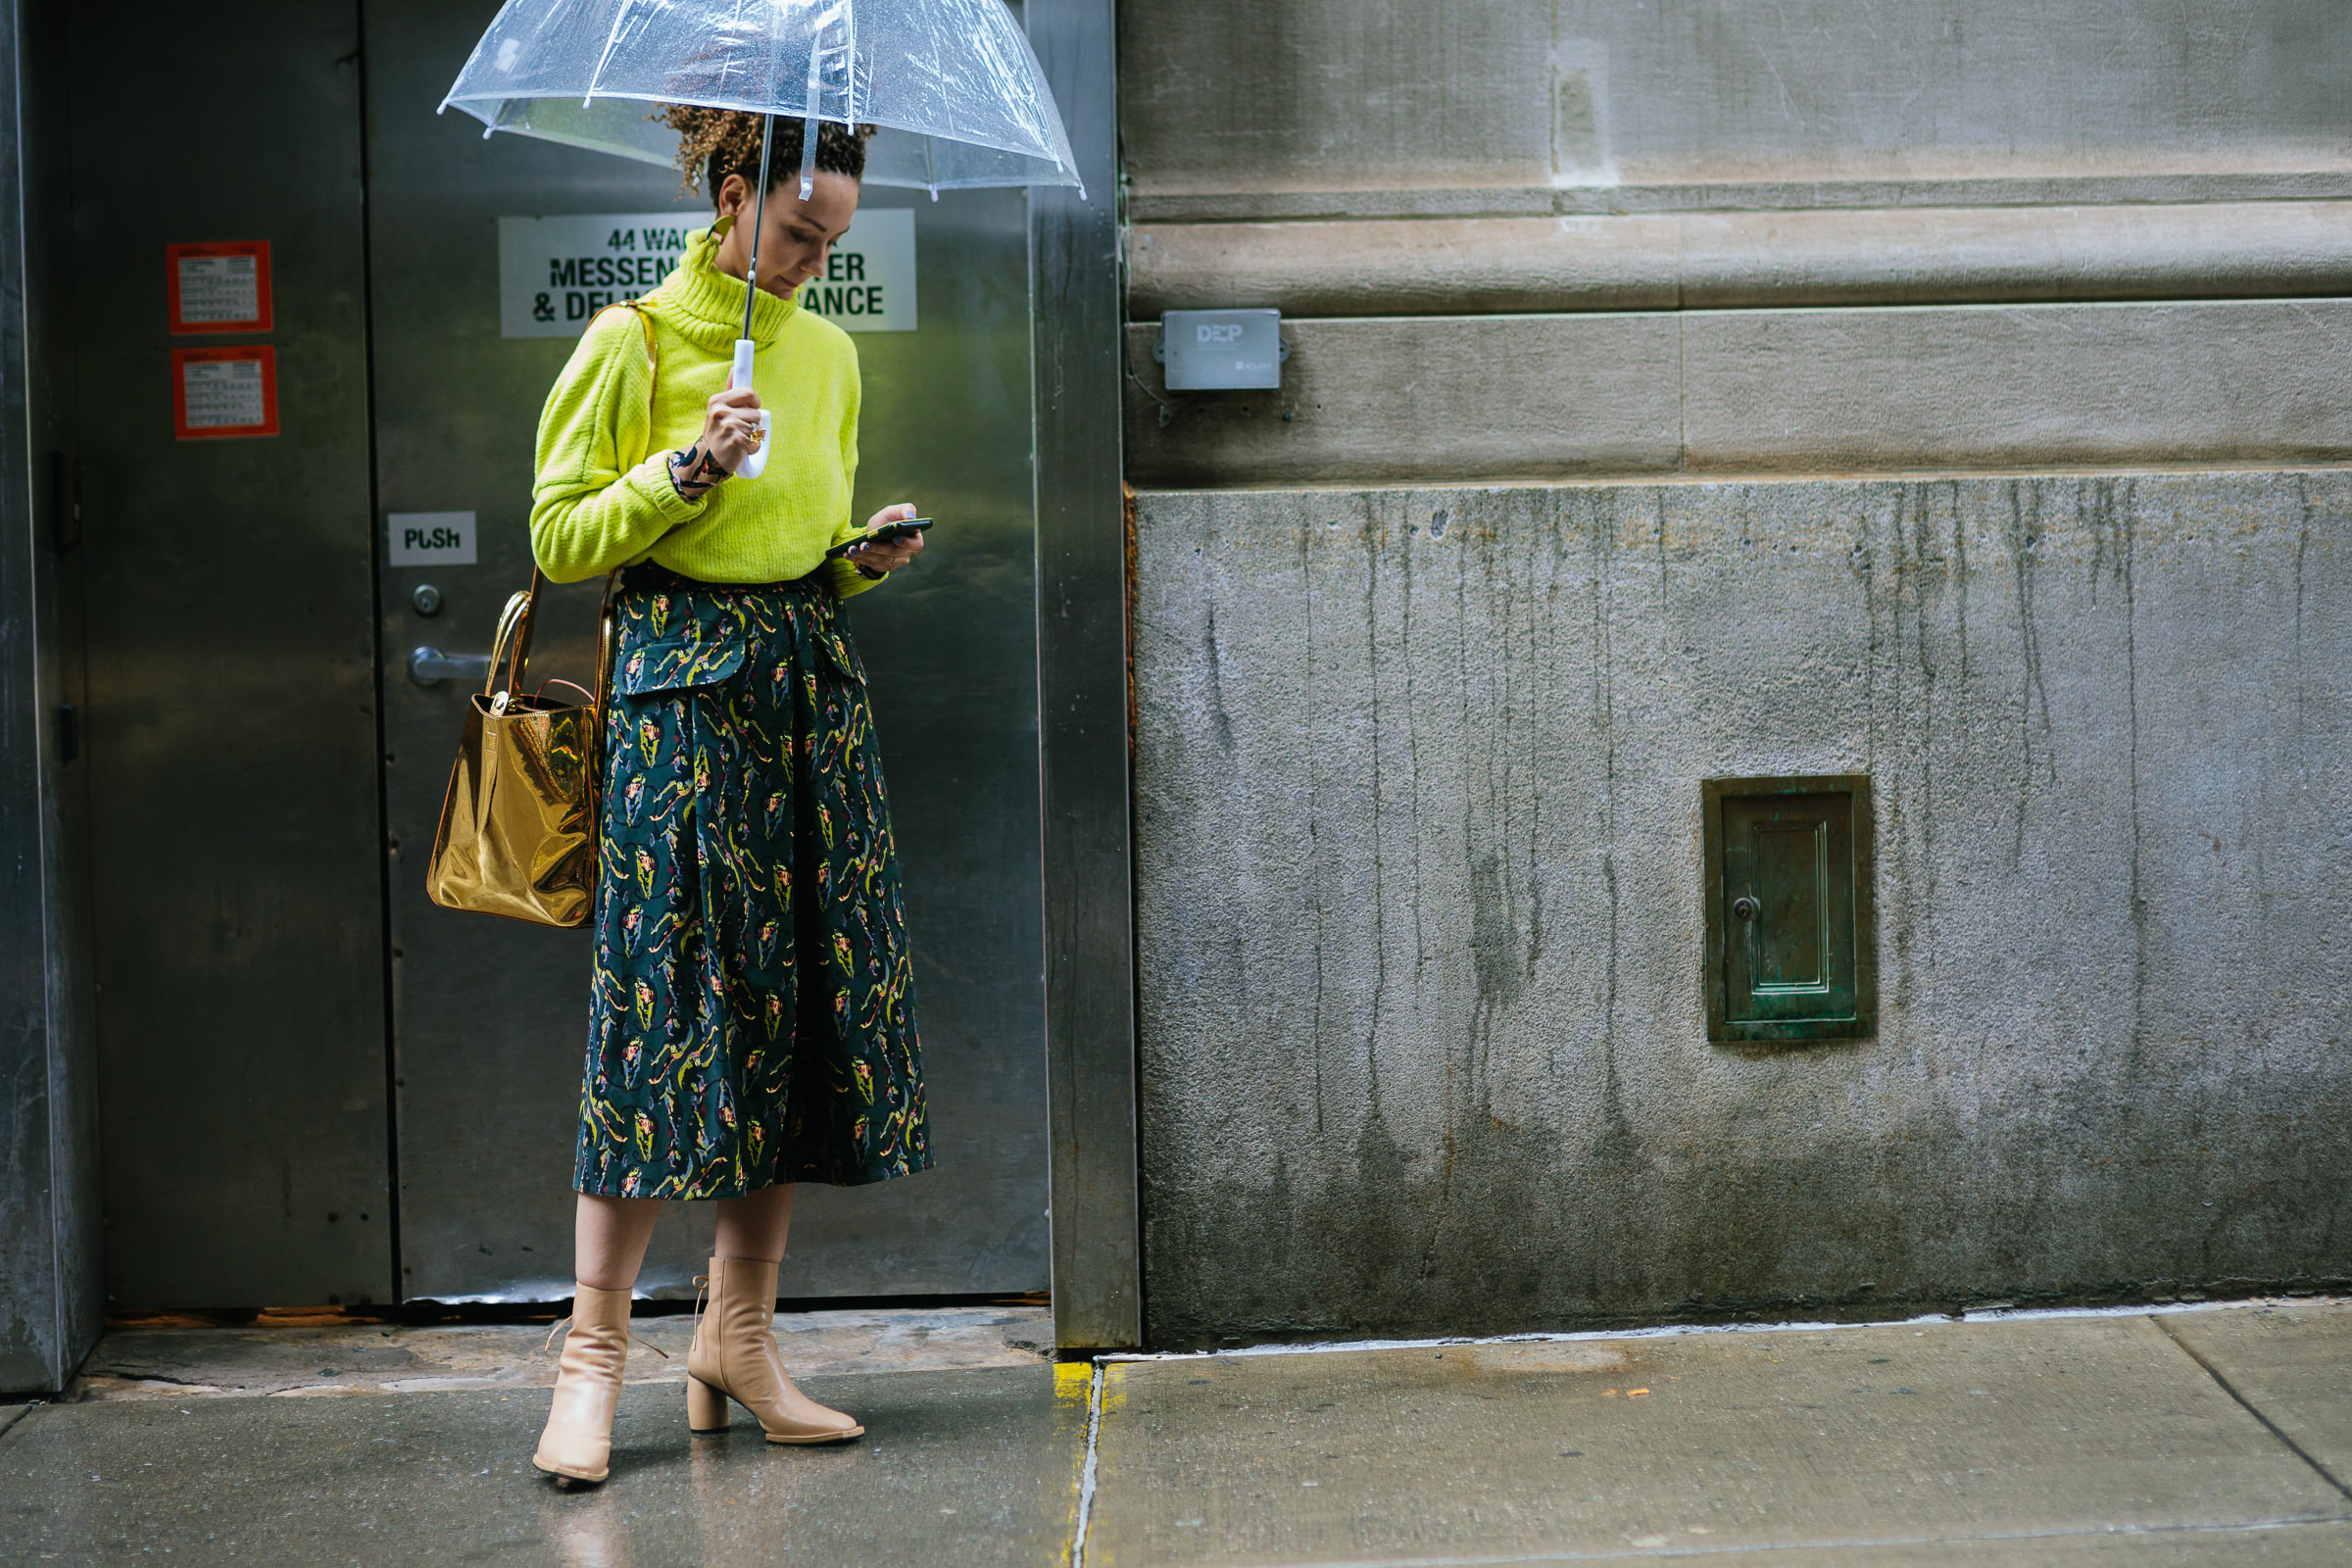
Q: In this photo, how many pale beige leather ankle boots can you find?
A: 2